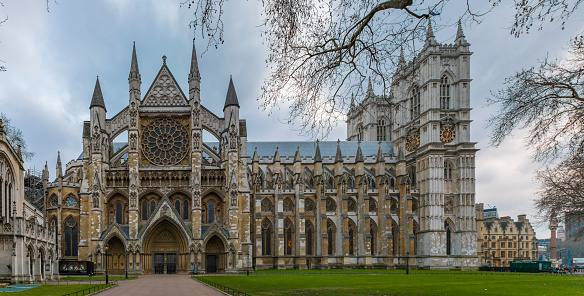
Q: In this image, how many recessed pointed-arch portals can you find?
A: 3